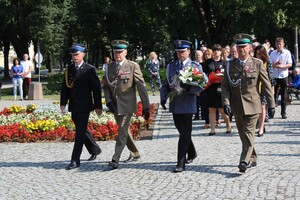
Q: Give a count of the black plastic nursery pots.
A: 0